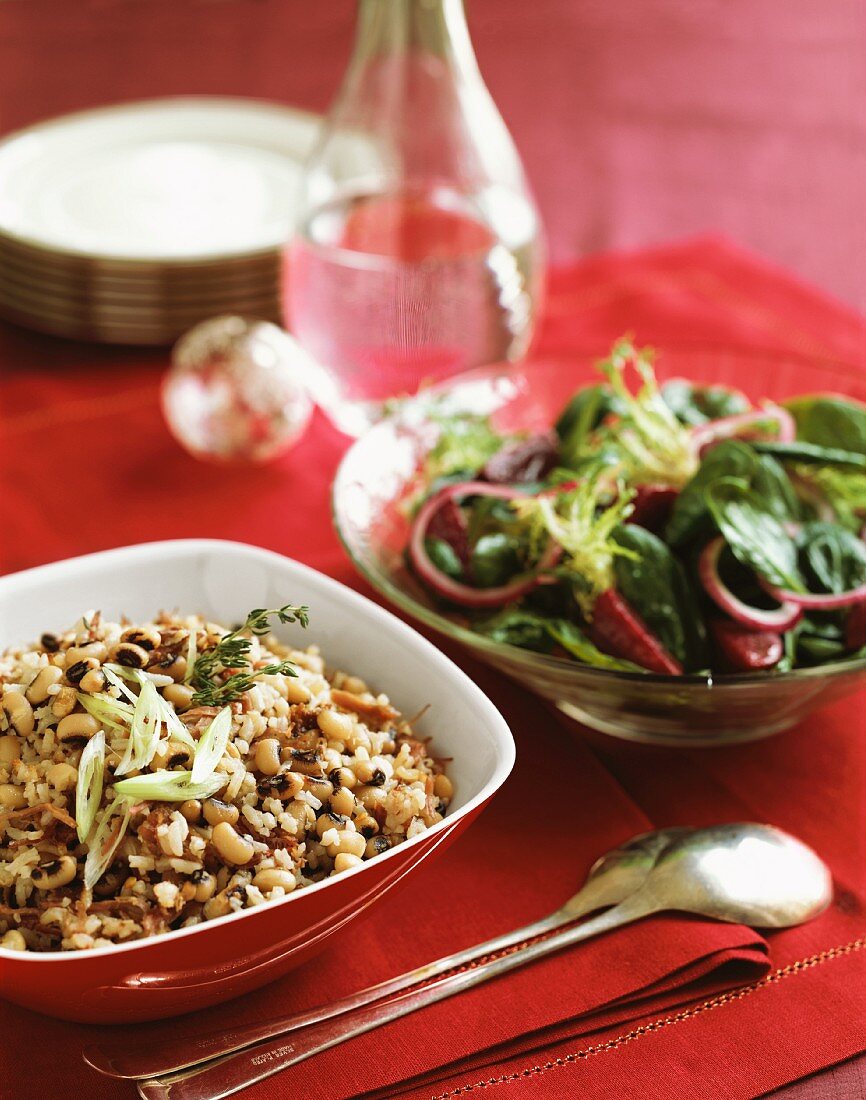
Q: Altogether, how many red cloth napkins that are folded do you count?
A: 1